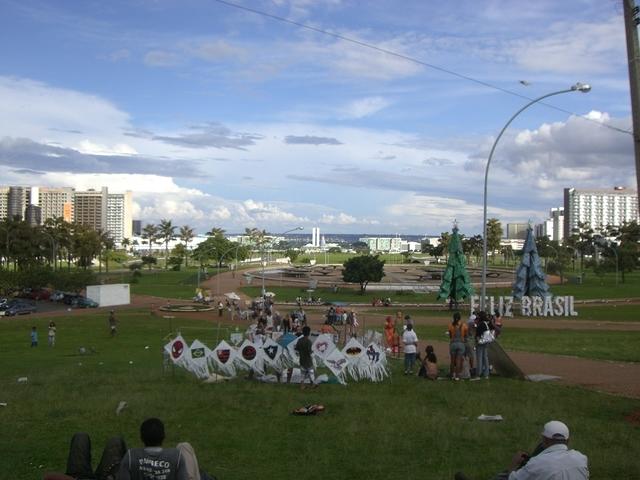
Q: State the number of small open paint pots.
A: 0